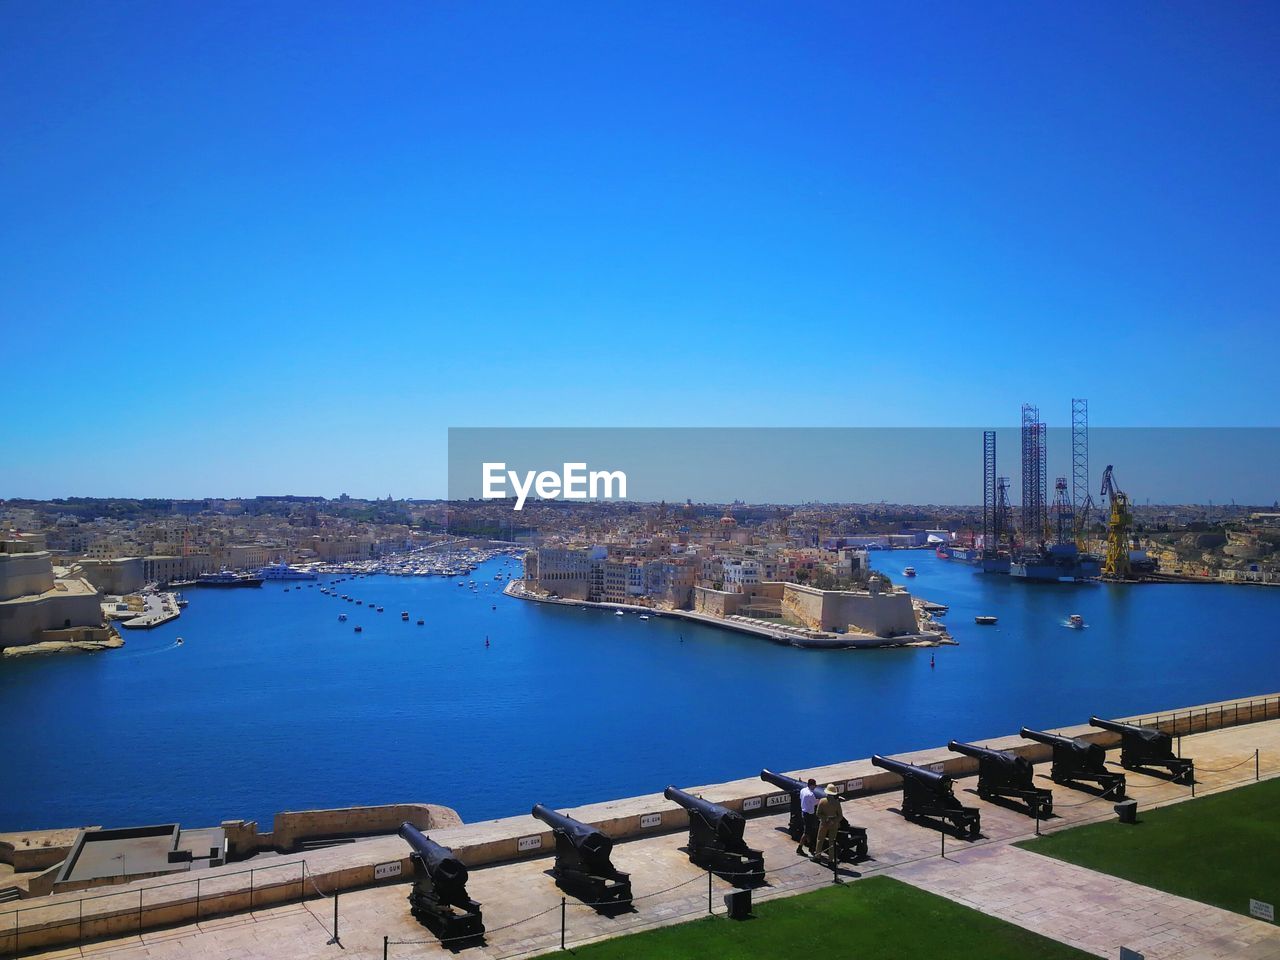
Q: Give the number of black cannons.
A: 8